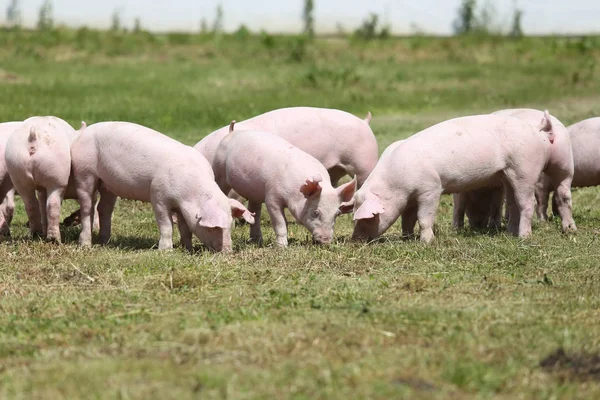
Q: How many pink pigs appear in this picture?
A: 8